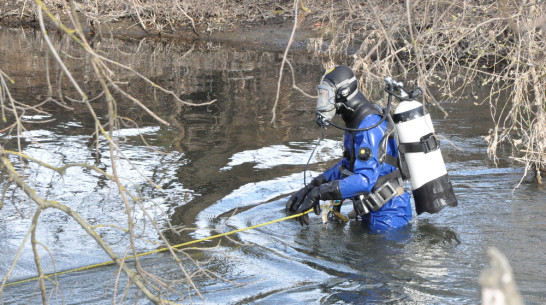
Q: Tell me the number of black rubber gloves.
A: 2